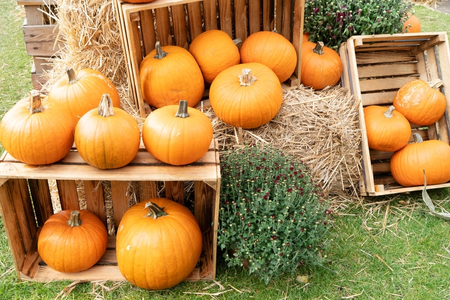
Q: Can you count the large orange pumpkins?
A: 14